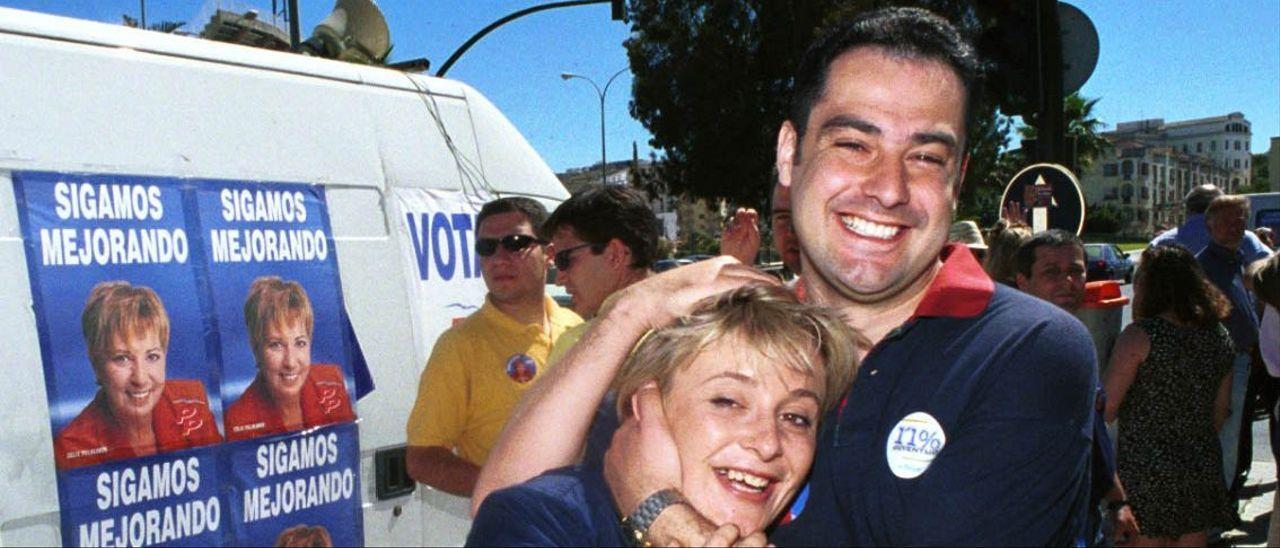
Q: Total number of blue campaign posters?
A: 4